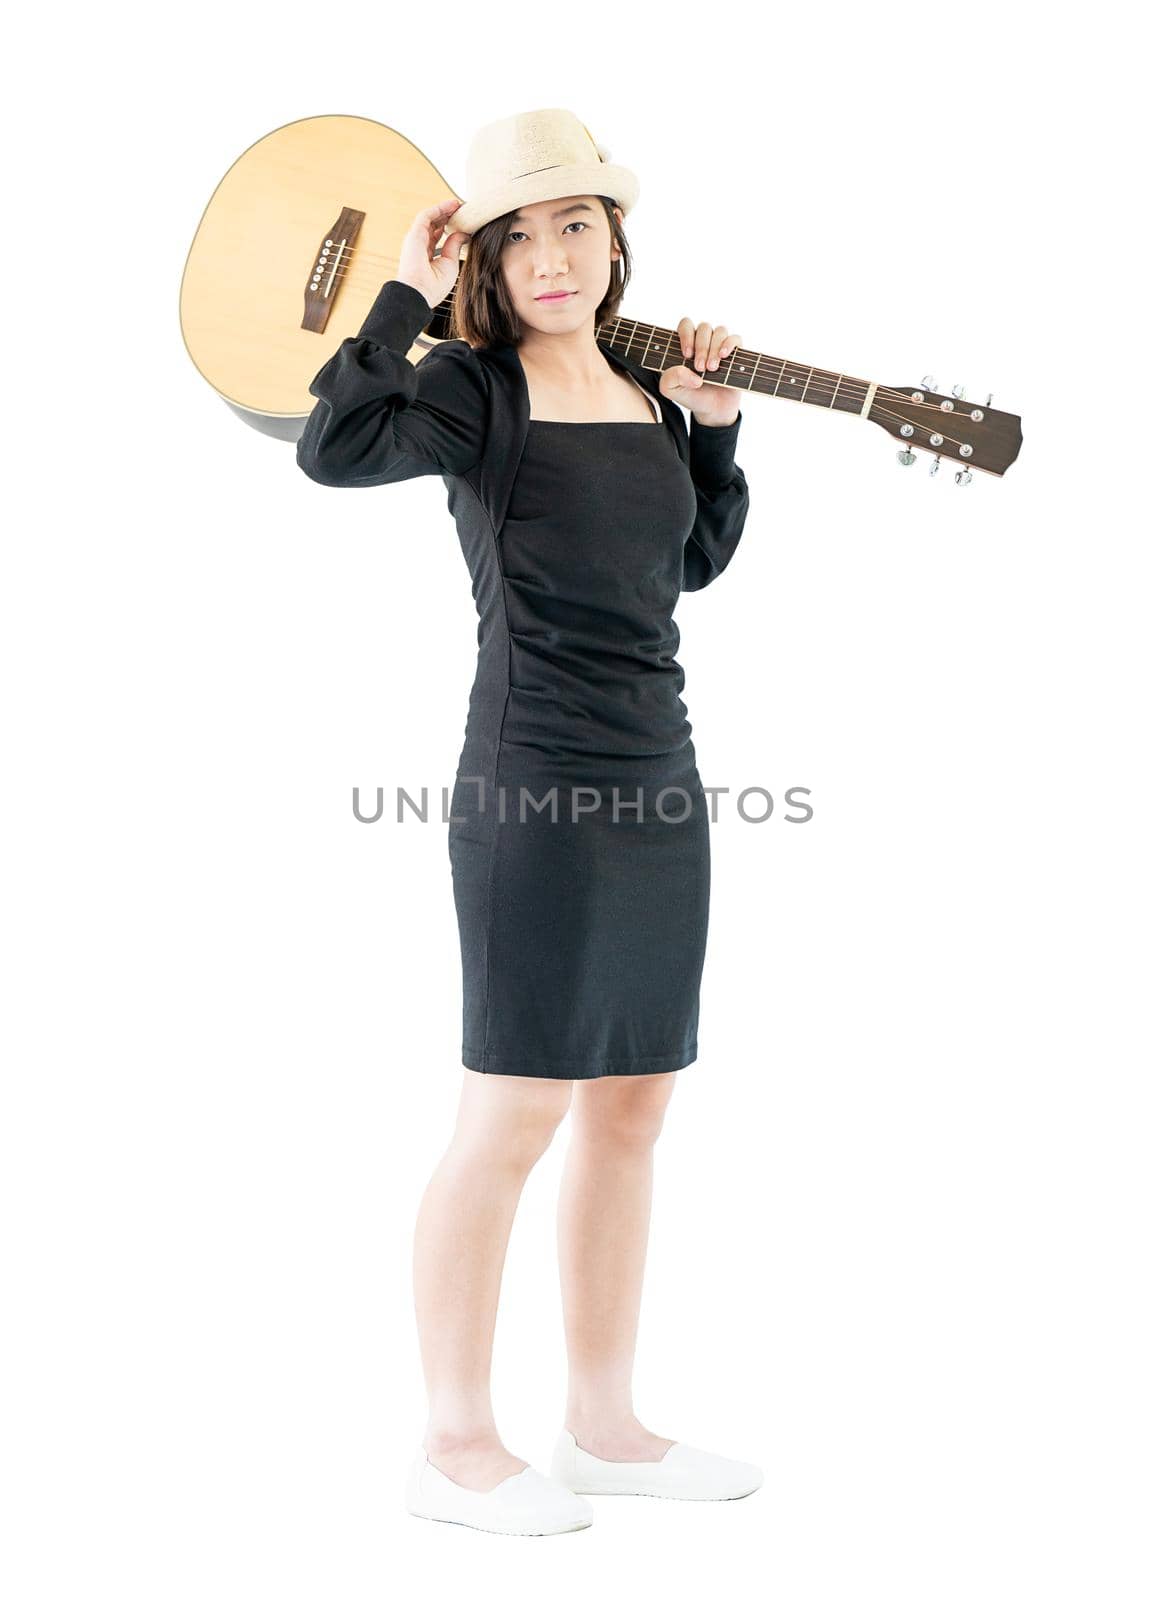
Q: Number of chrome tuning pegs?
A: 6